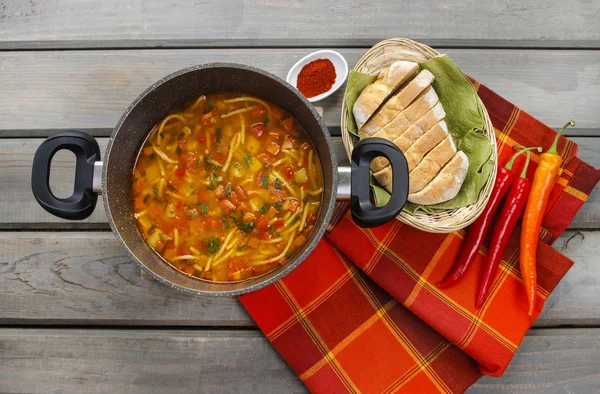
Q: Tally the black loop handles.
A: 2